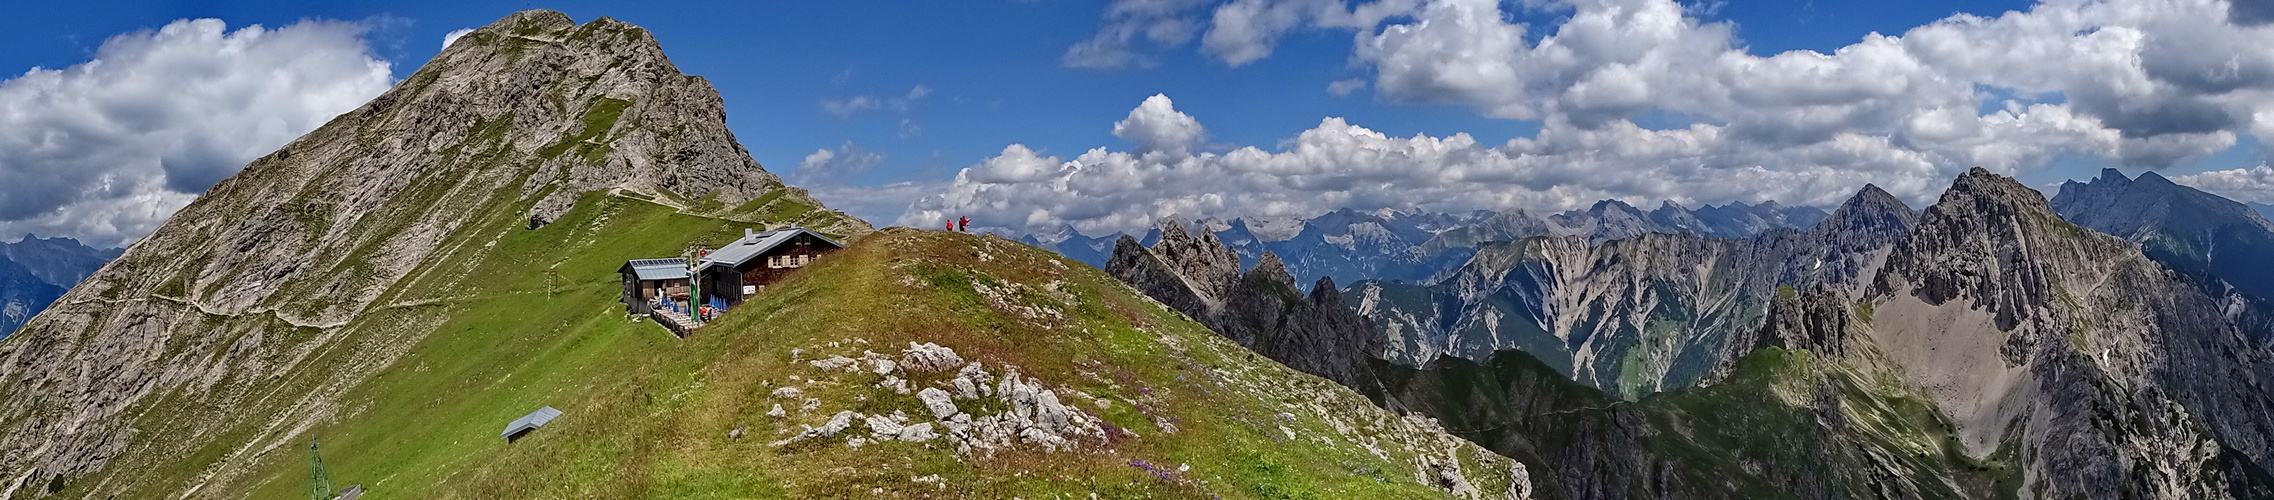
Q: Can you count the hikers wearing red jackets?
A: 2